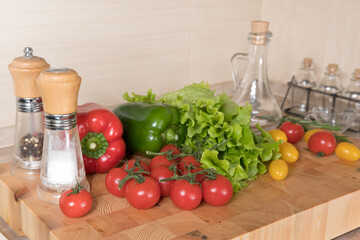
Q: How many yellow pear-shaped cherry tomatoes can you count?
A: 5